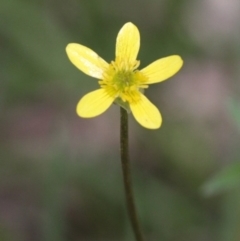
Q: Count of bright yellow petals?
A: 5